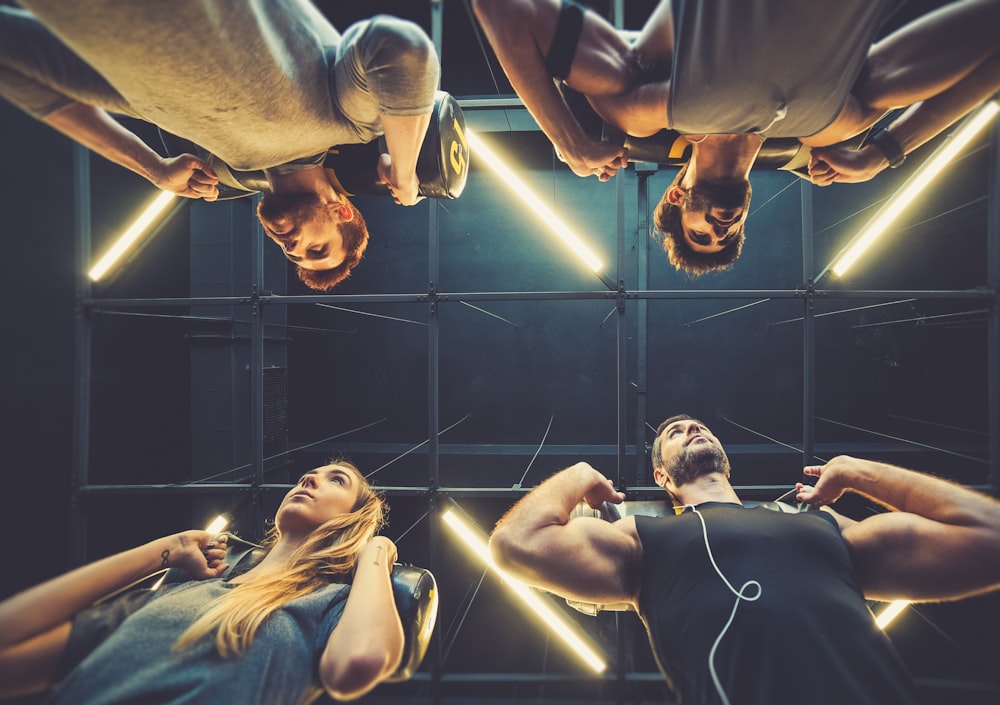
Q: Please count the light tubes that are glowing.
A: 6